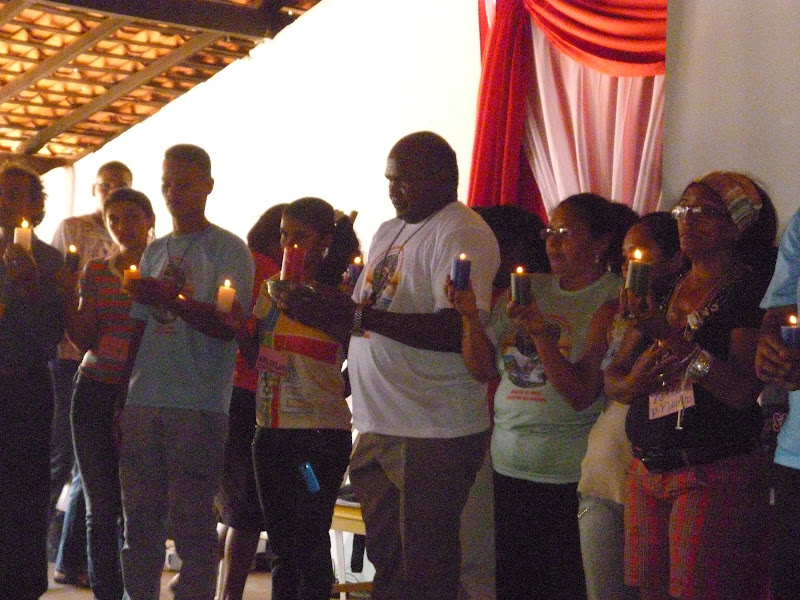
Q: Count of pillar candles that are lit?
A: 10